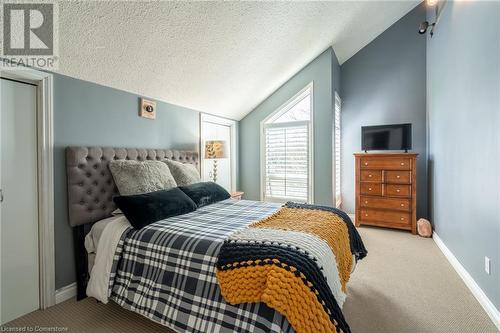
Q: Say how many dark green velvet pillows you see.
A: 2